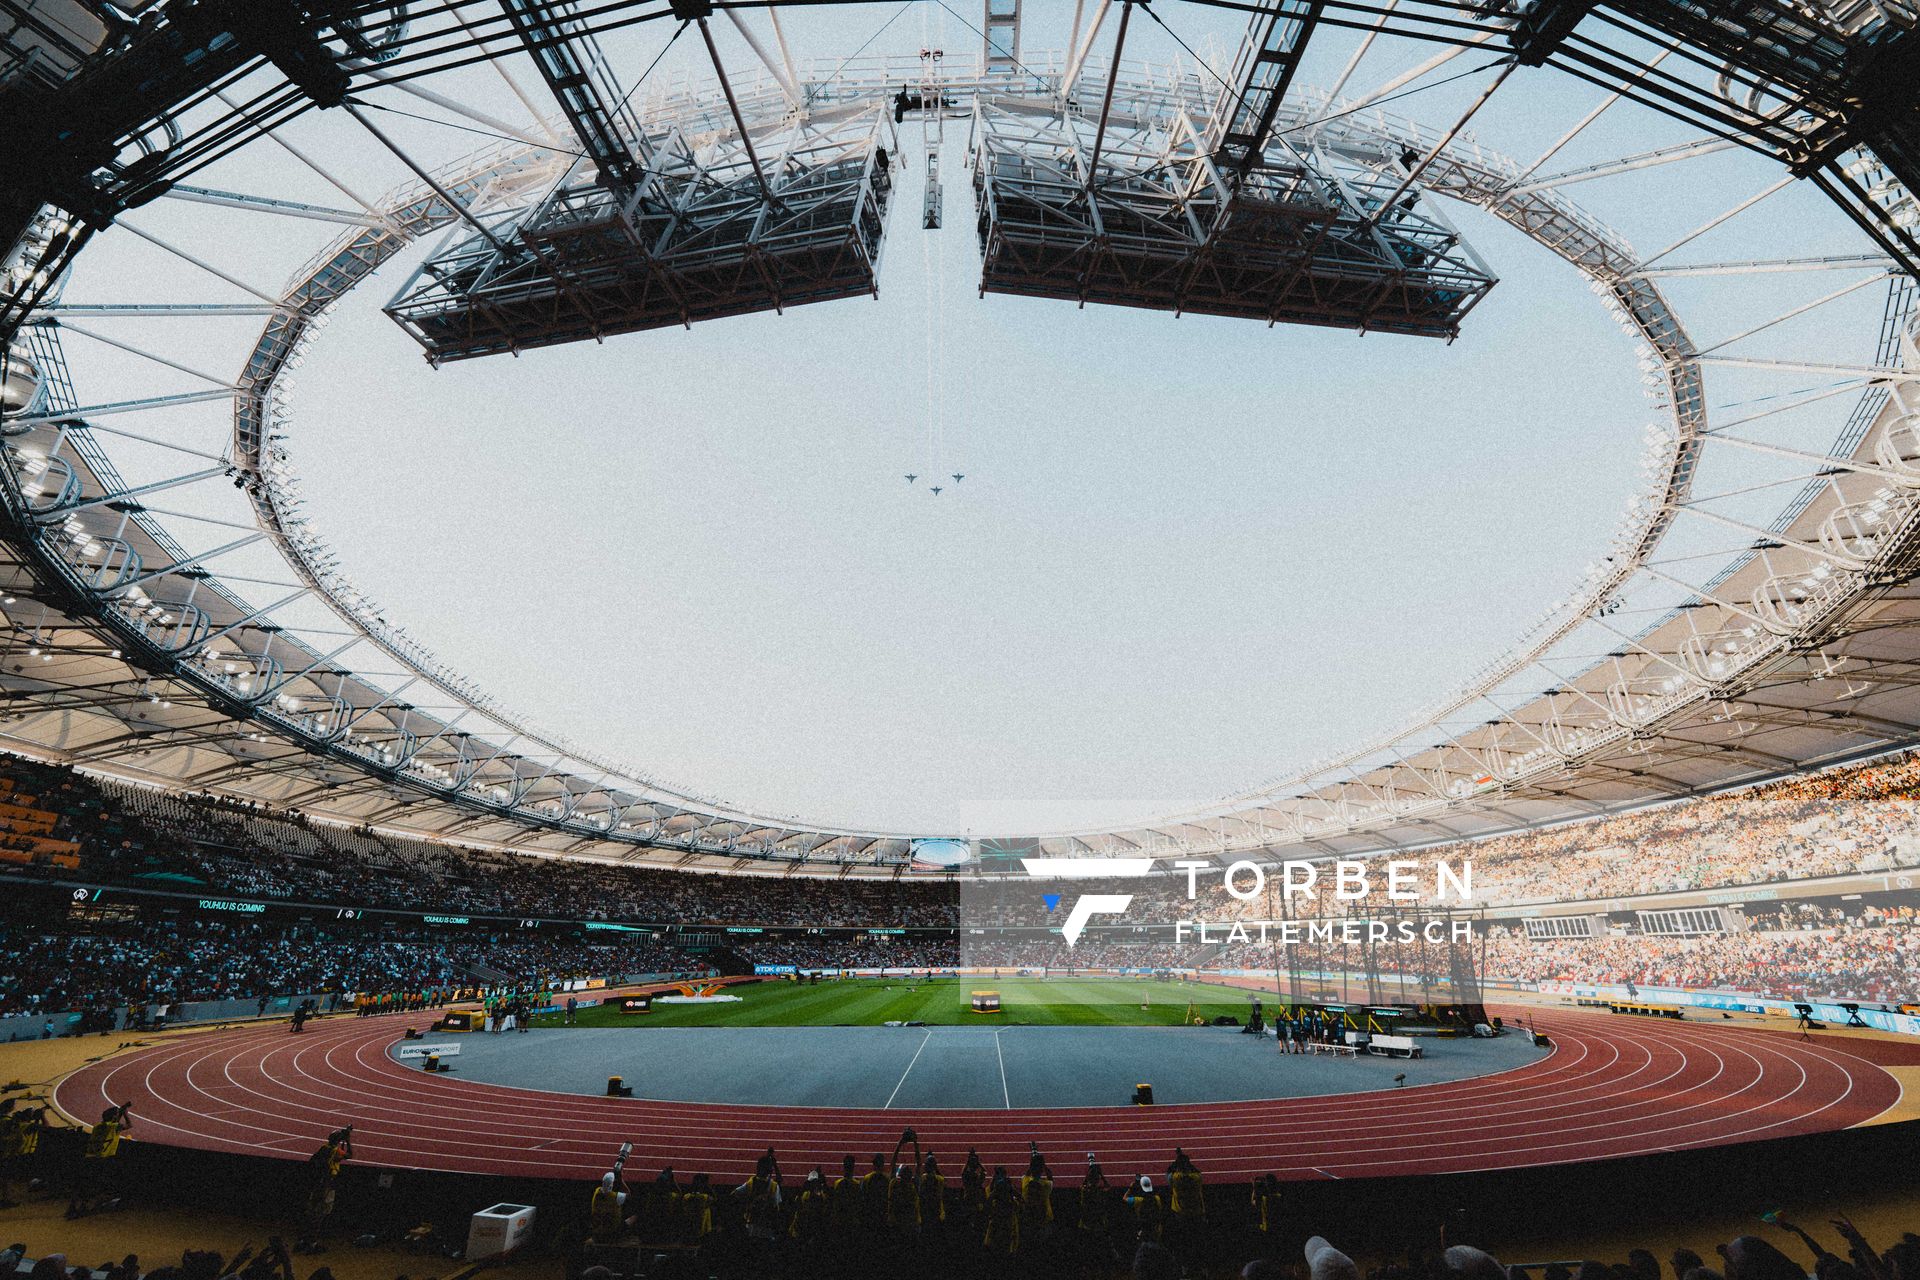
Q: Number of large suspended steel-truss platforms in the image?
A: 2